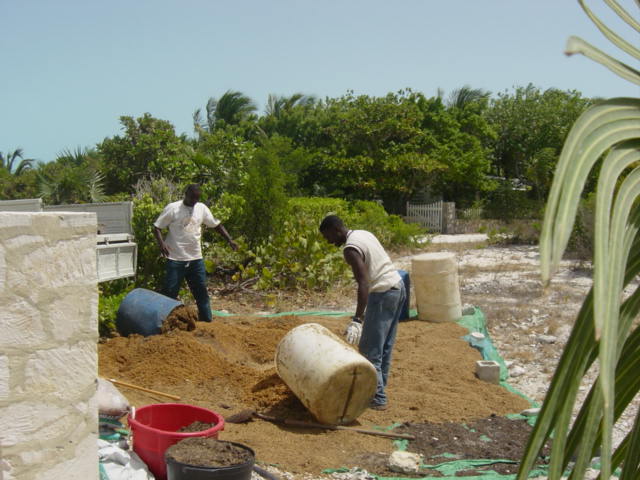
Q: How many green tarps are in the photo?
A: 1